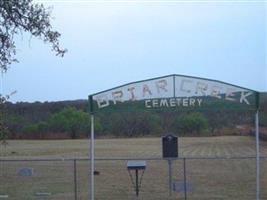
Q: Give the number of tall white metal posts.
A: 2